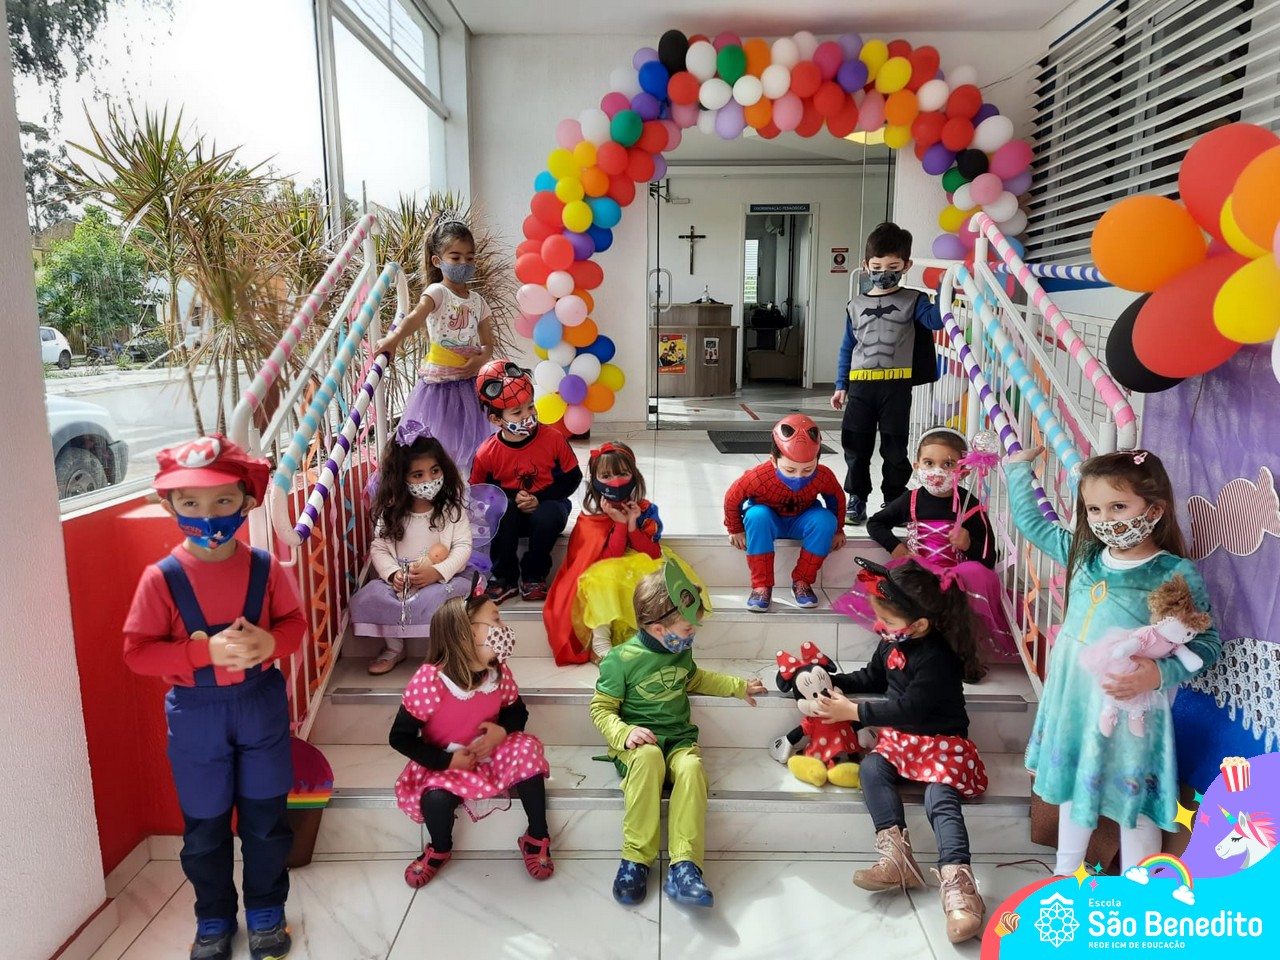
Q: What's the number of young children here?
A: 12